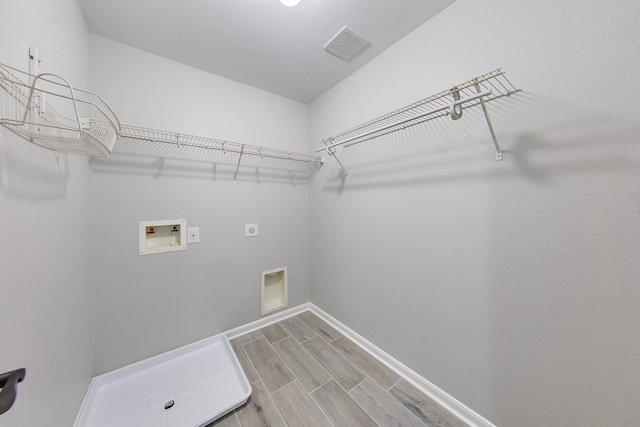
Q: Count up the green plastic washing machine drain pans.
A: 0